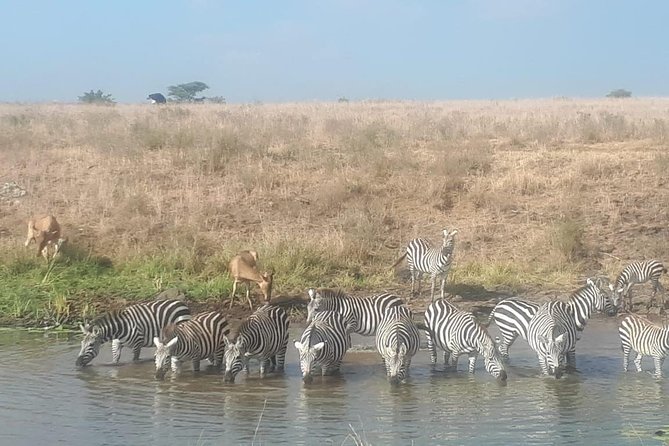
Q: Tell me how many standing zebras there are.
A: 12